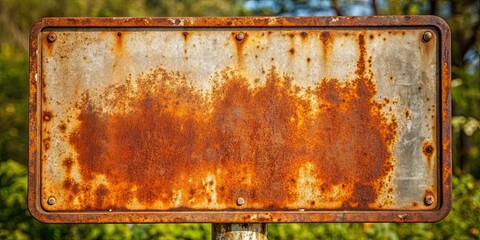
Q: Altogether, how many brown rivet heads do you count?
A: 6